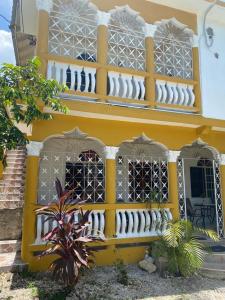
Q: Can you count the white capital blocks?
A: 8